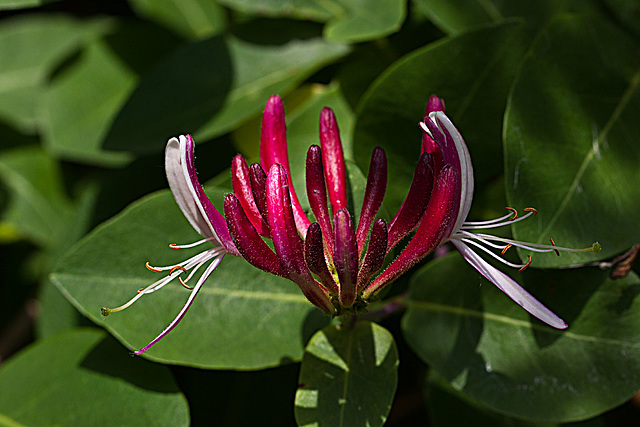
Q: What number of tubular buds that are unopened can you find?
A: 14